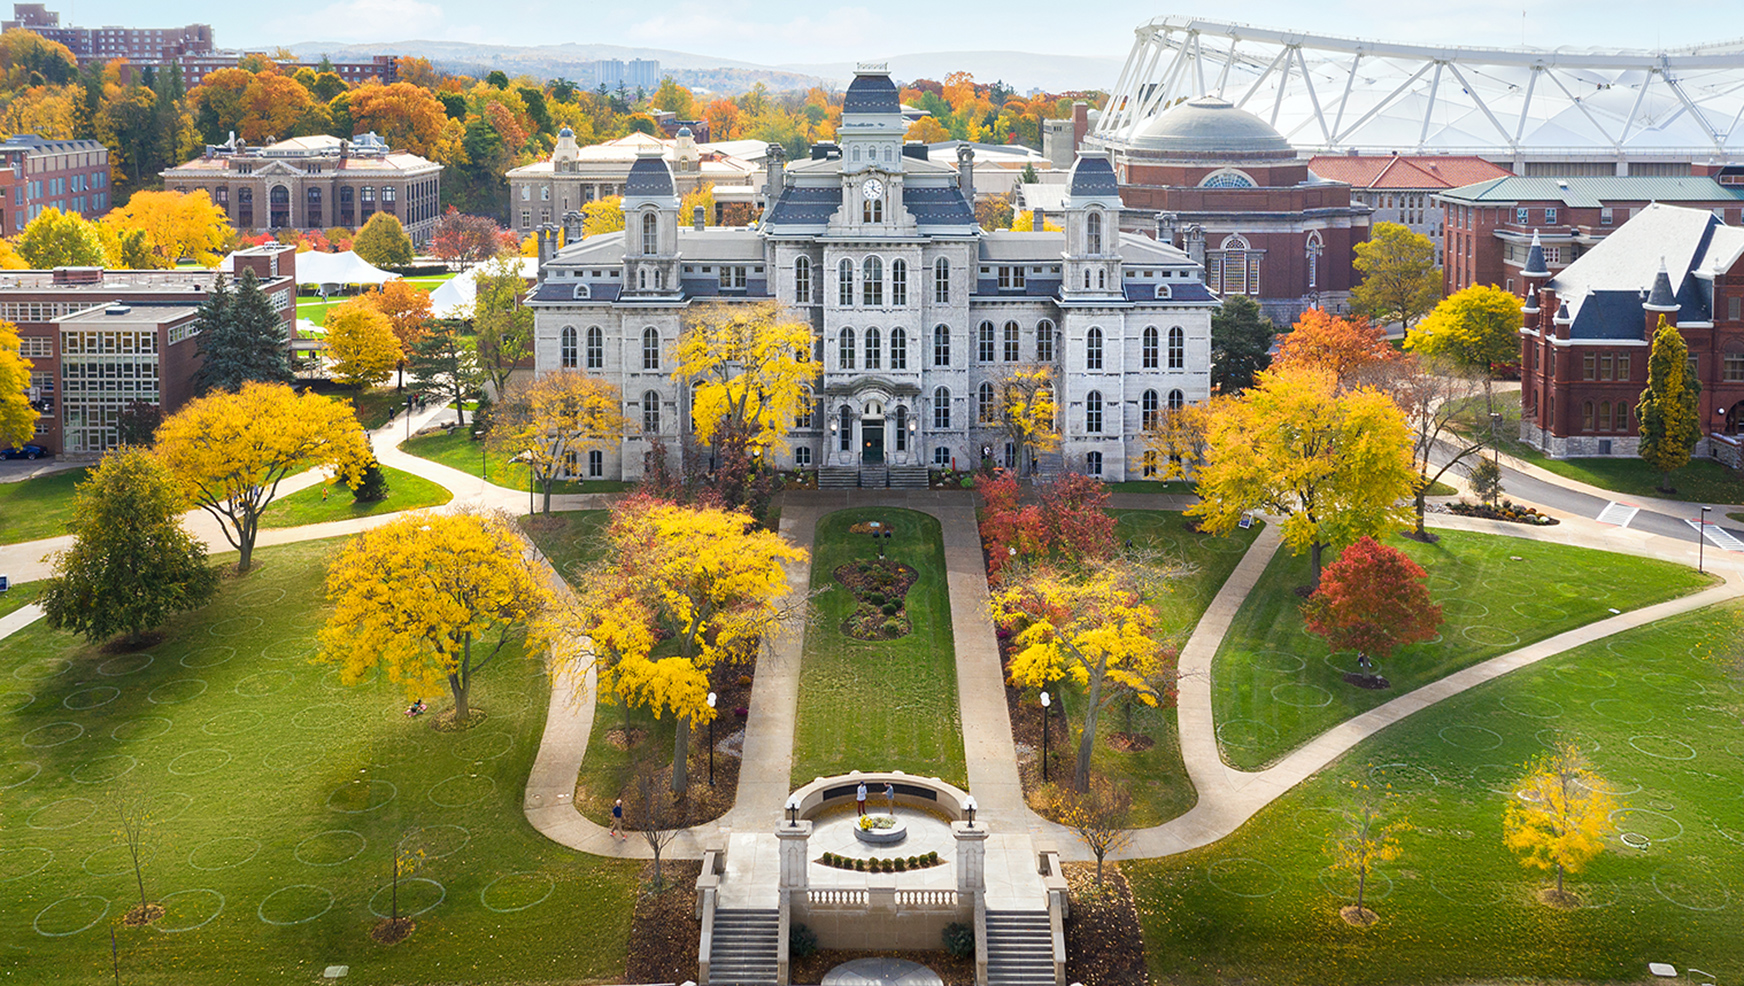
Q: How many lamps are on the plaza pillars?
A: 2